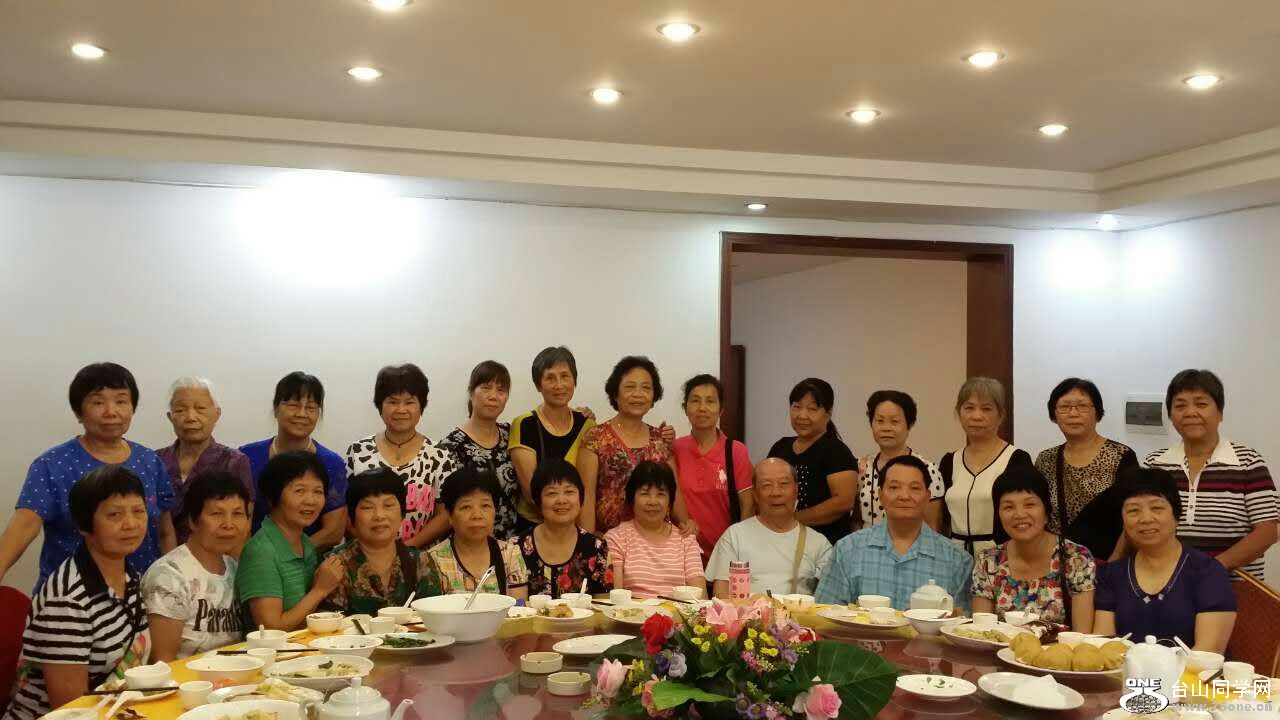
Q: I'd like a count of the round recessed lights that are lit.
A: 11